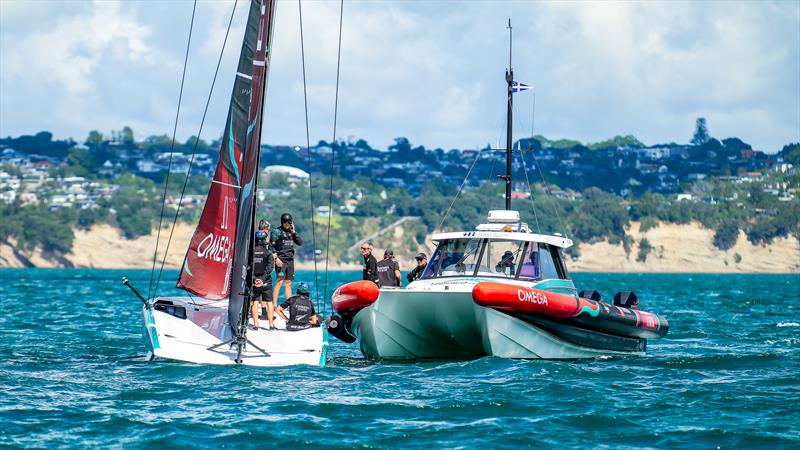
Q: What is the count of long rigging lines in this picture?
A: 4